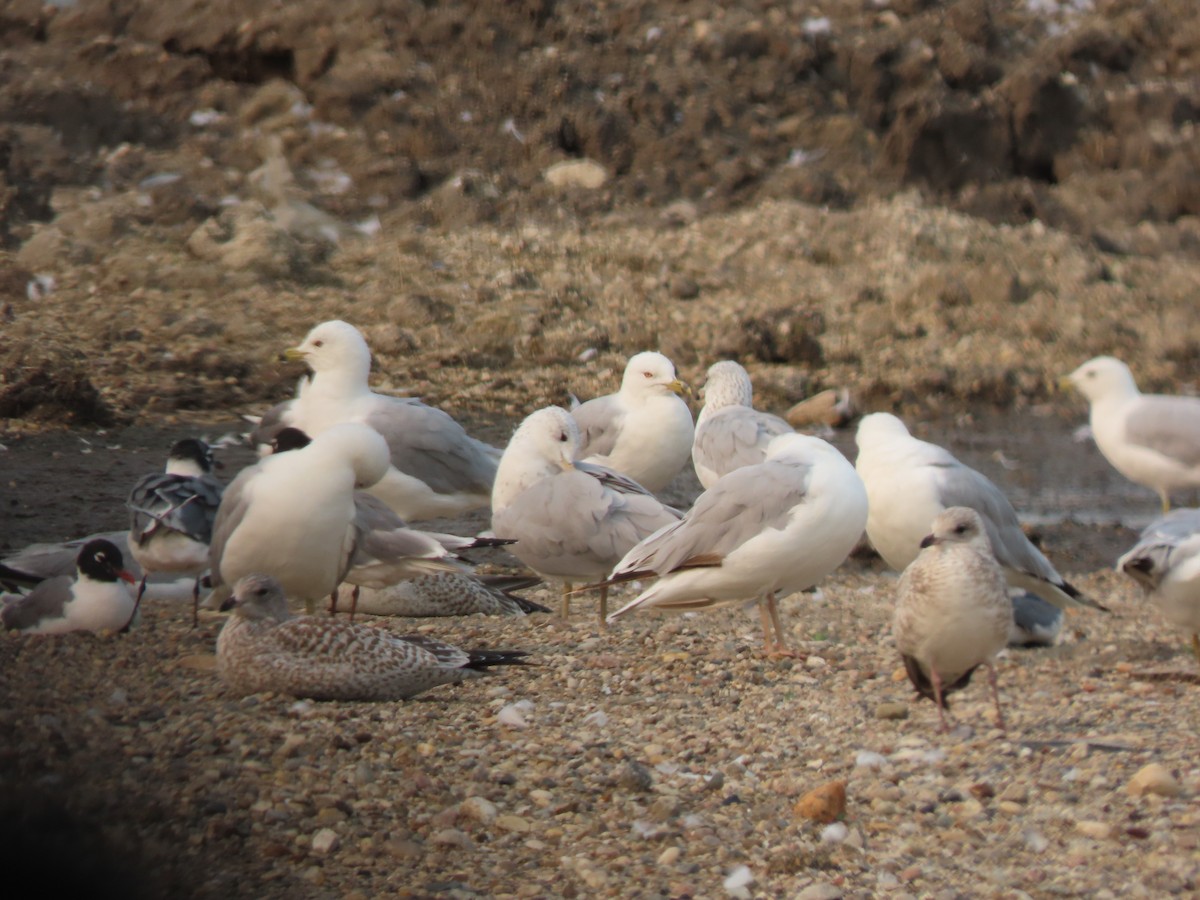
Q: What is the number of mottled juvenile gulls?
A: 3